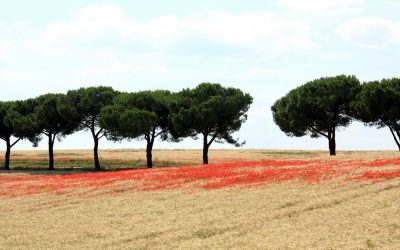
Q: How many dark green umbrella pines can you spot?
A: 7